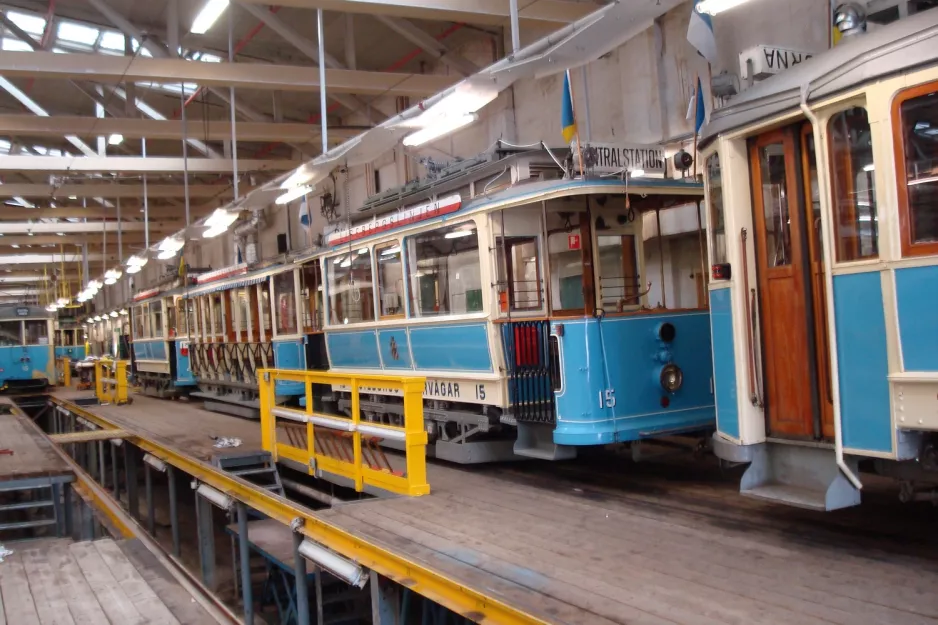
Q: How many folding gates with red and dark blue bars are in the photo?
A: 1